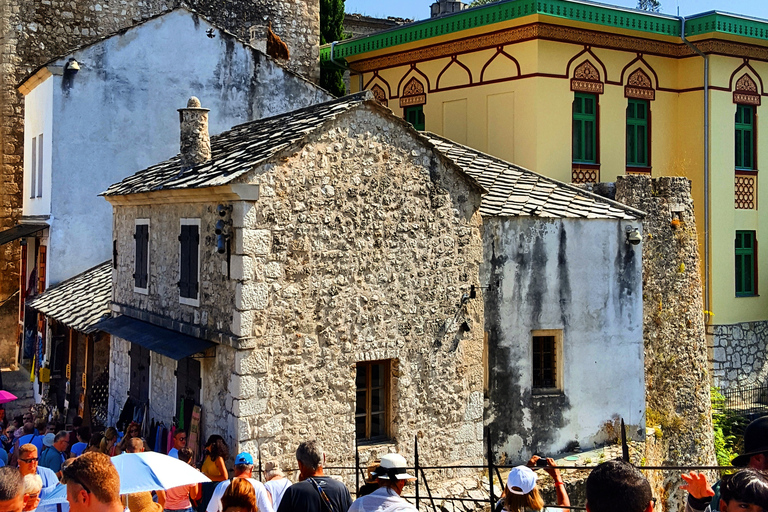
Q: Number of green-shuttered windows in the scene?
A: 5